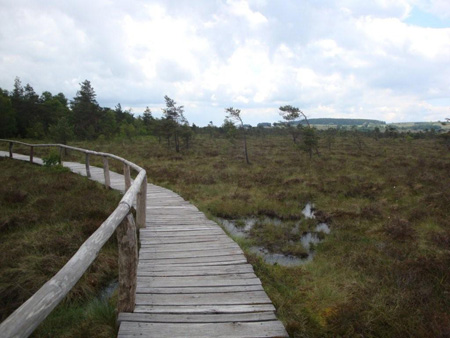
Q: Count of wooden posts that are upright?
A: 8